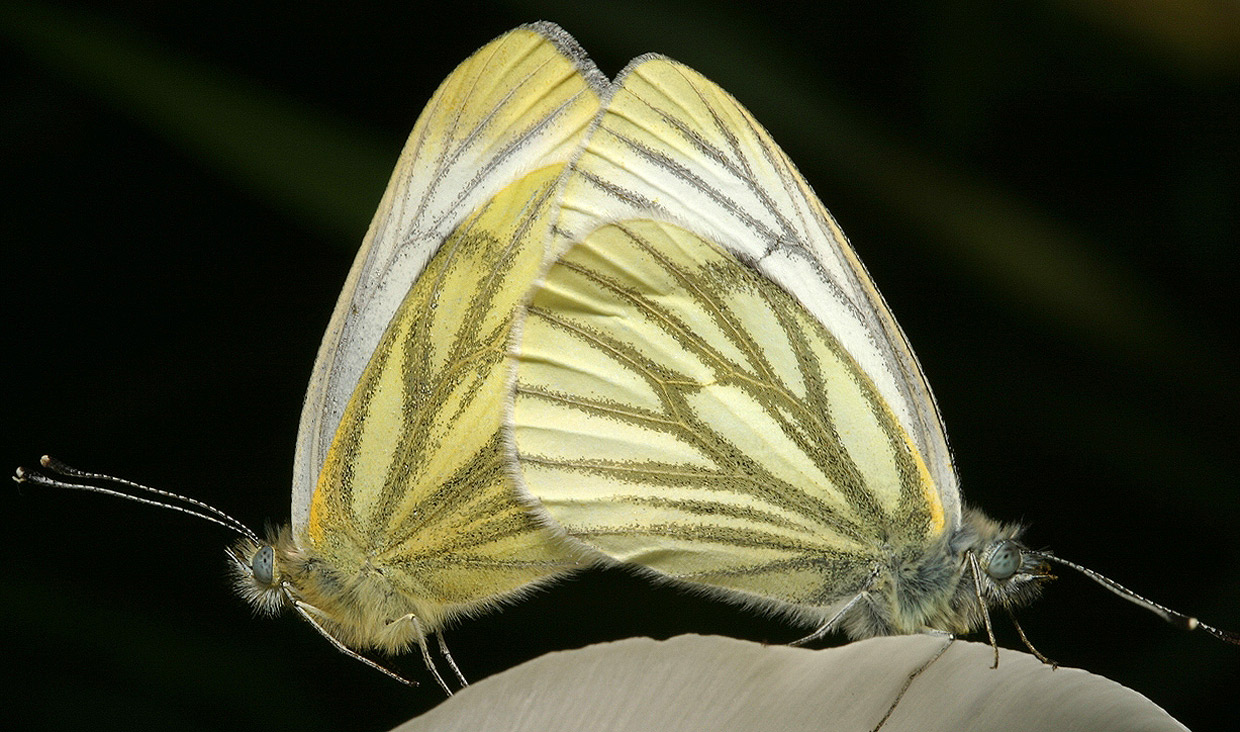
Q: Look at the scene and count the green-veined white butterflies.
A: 2